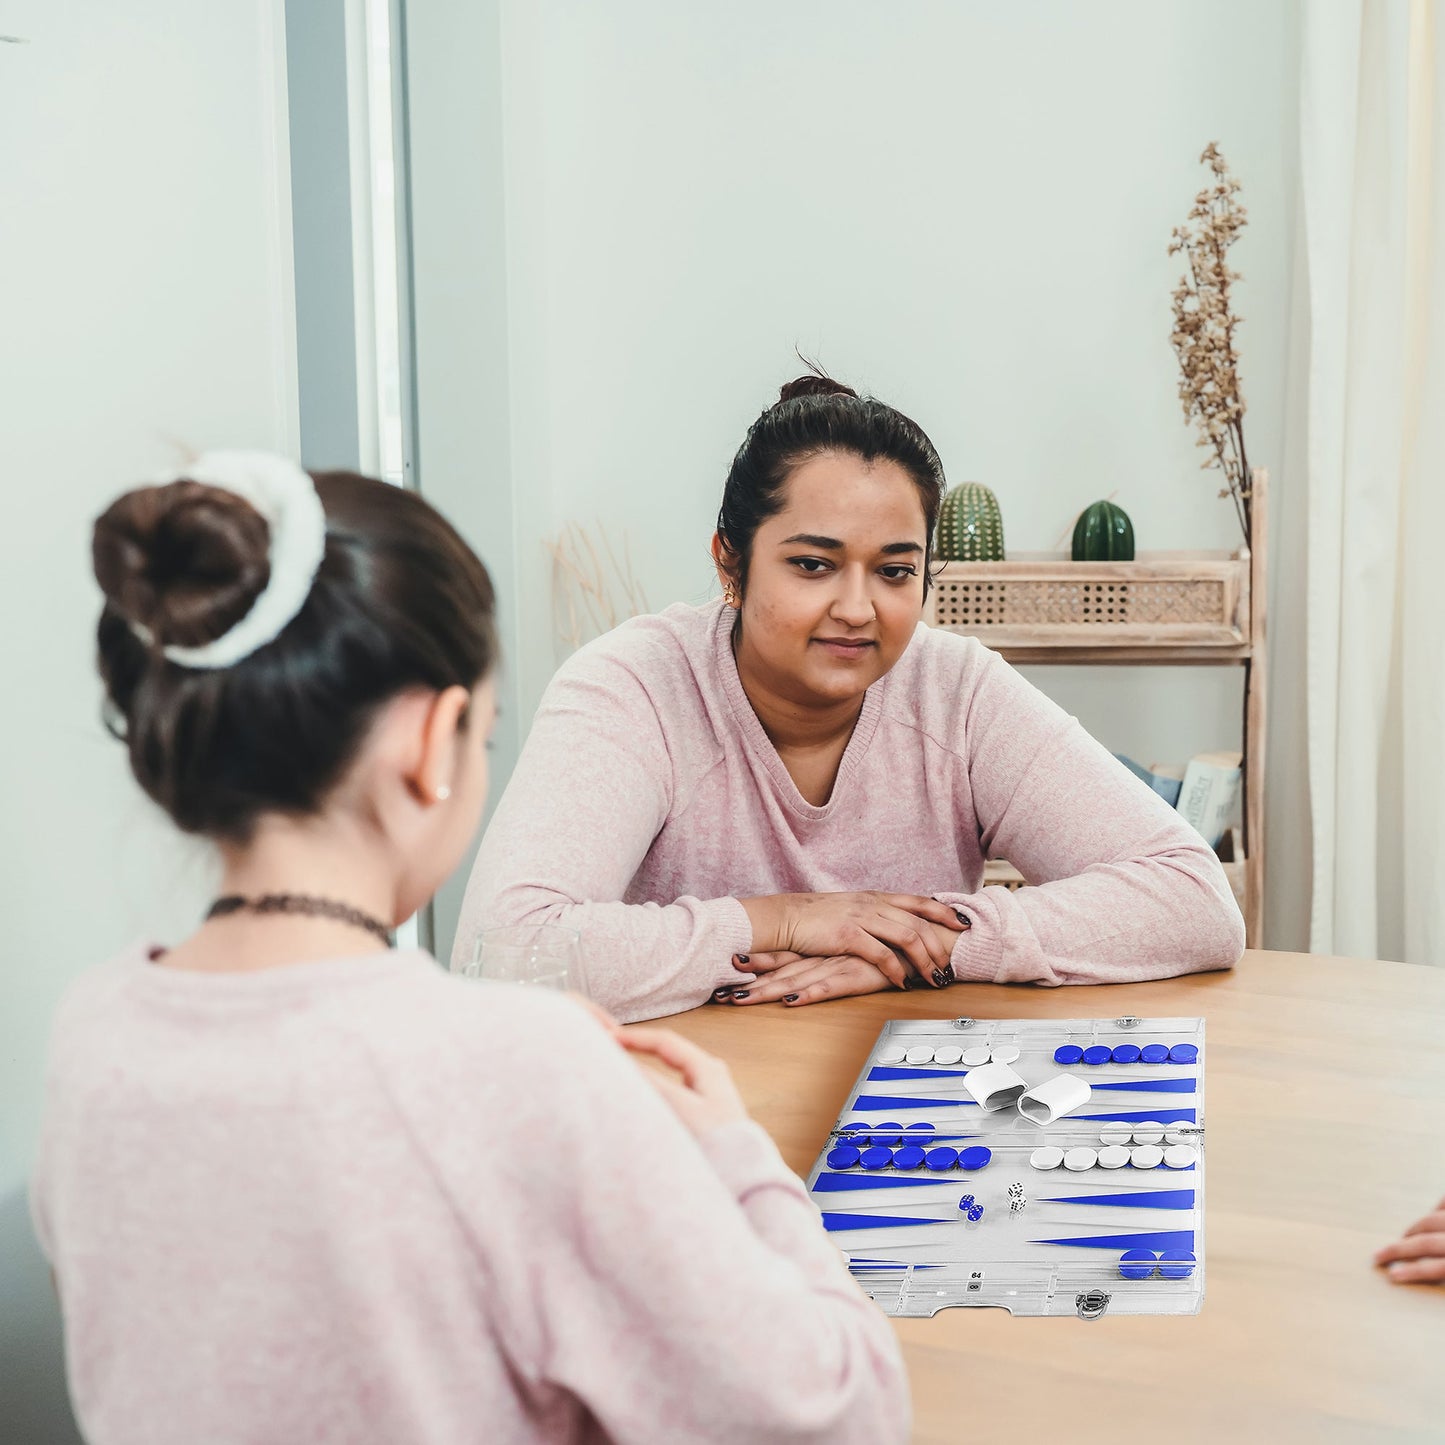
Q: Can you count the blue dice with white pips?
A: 2